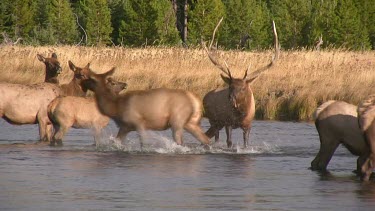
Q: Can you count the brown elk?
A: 7